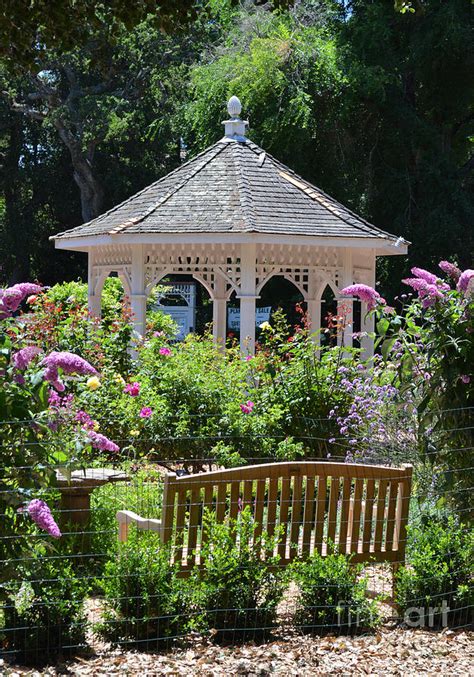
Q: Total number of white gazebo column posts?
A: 7